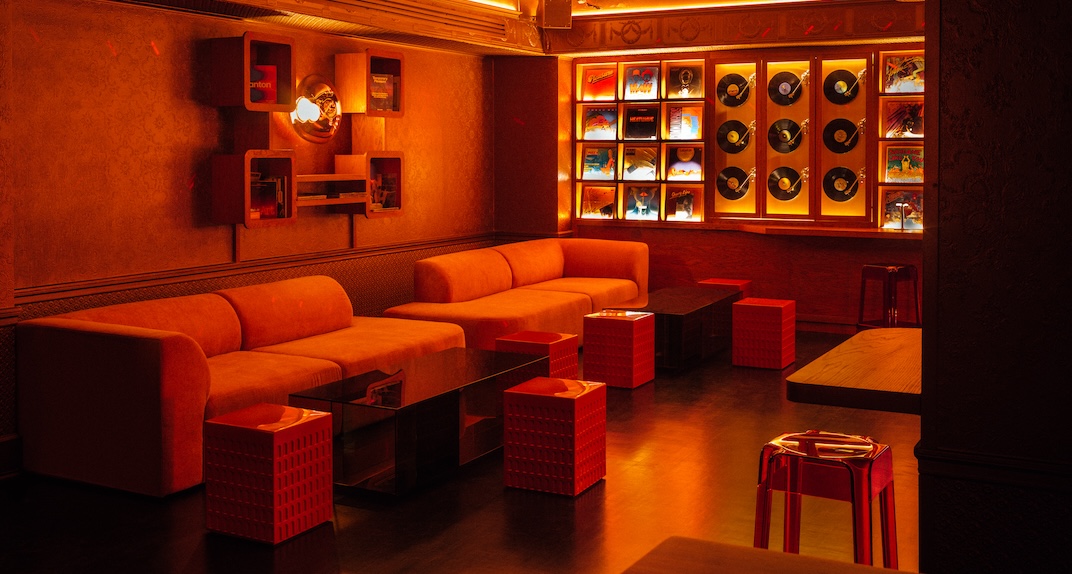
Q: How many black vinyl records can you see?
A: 9